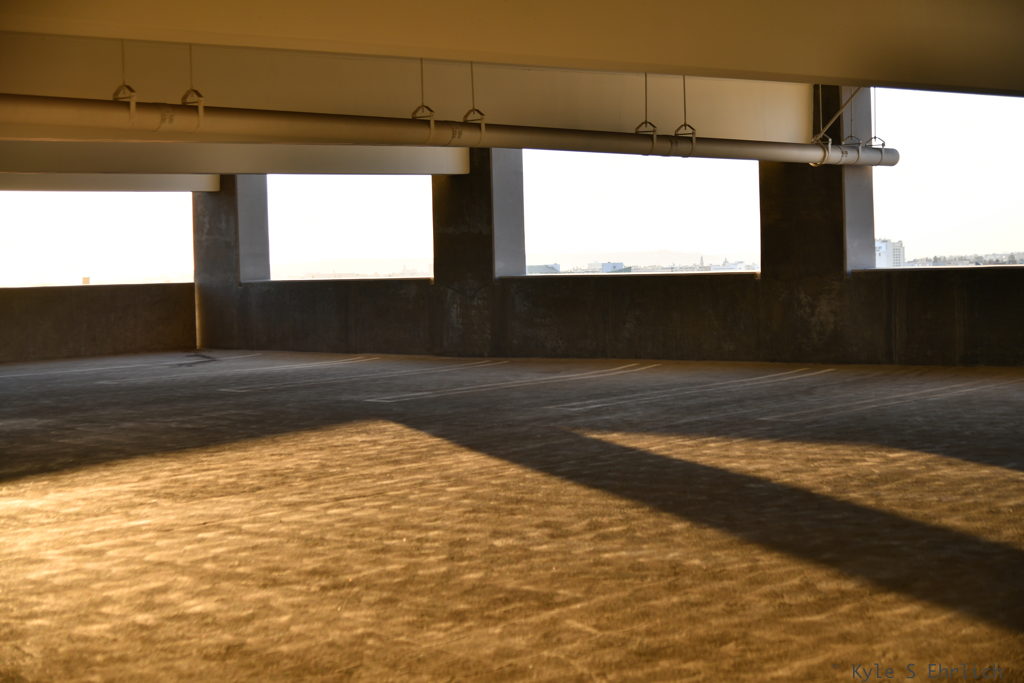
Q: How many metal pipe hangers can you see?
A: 9